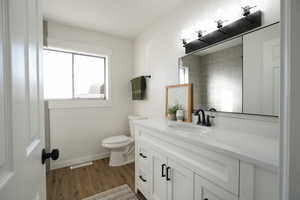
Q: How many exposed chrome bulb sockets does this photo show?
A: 4